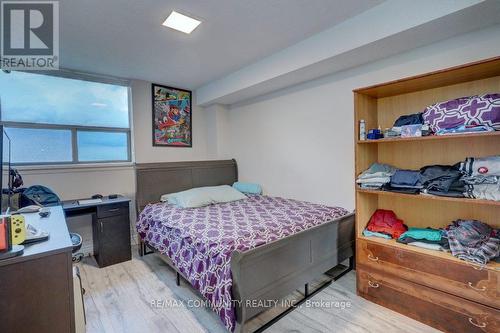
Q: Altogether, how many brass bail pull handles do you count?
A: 4